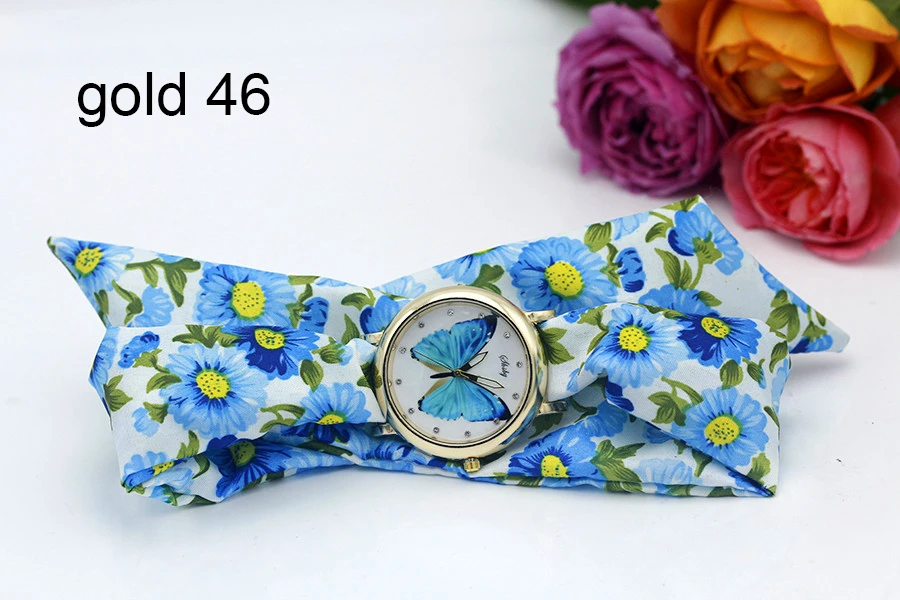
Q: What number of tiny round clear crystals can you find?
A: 12